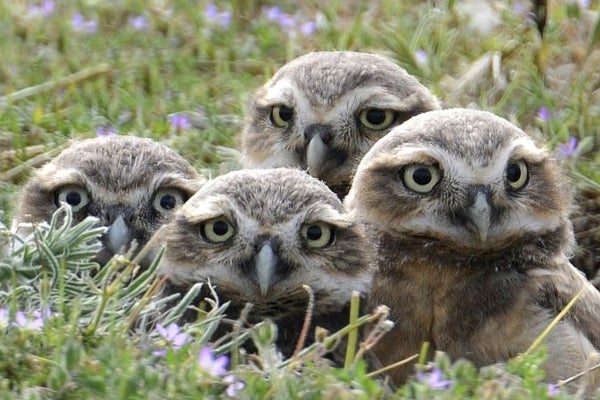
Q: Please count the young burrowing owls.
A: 4